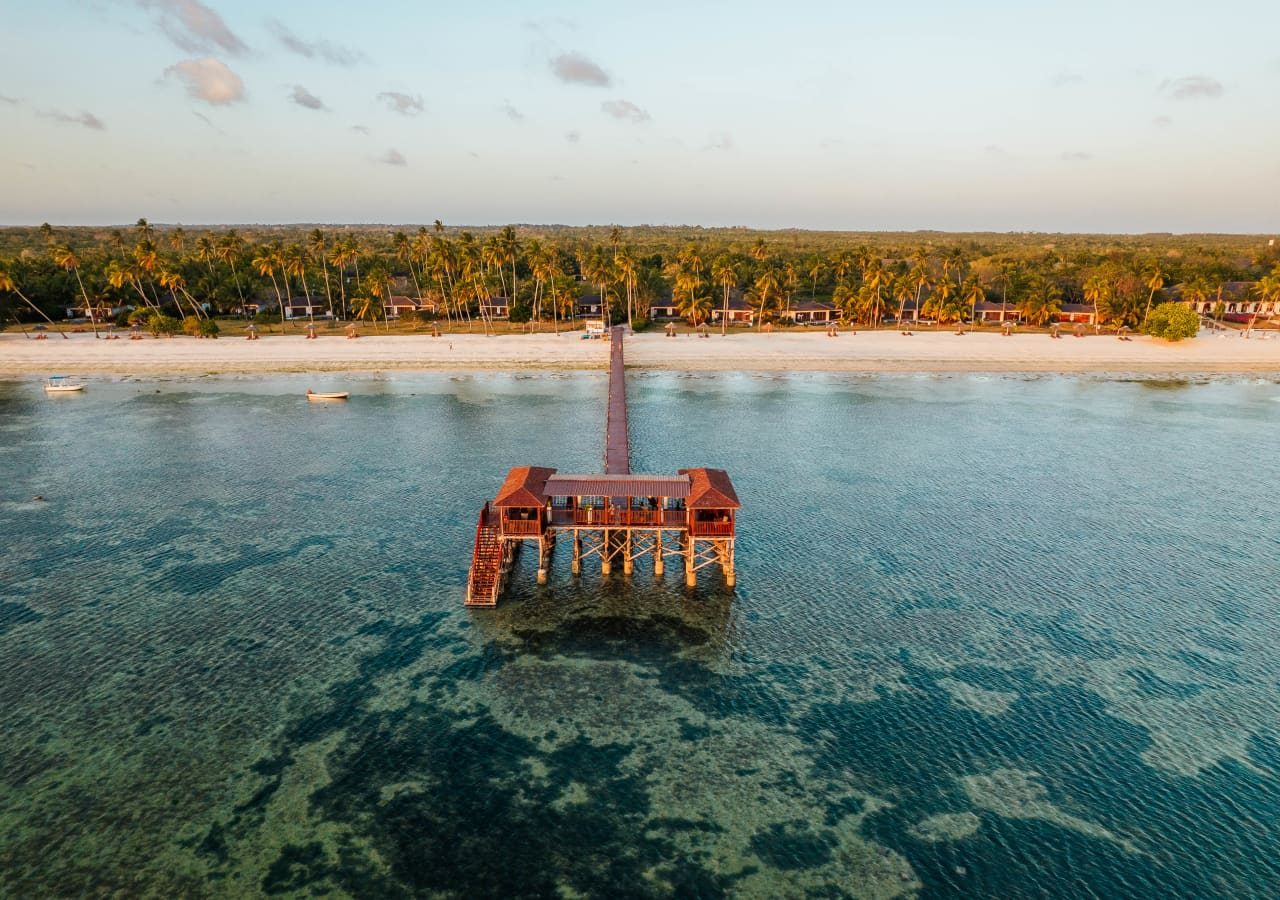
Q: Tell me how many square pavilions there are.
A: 2